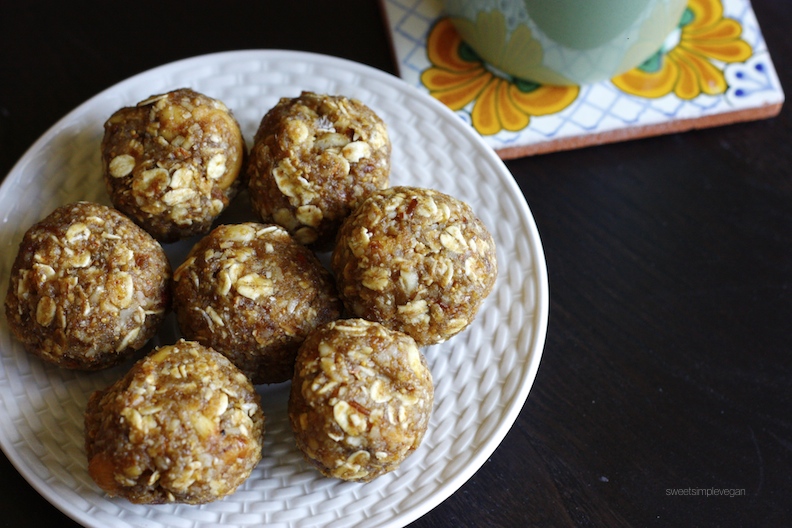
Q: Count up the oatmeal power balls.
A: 7